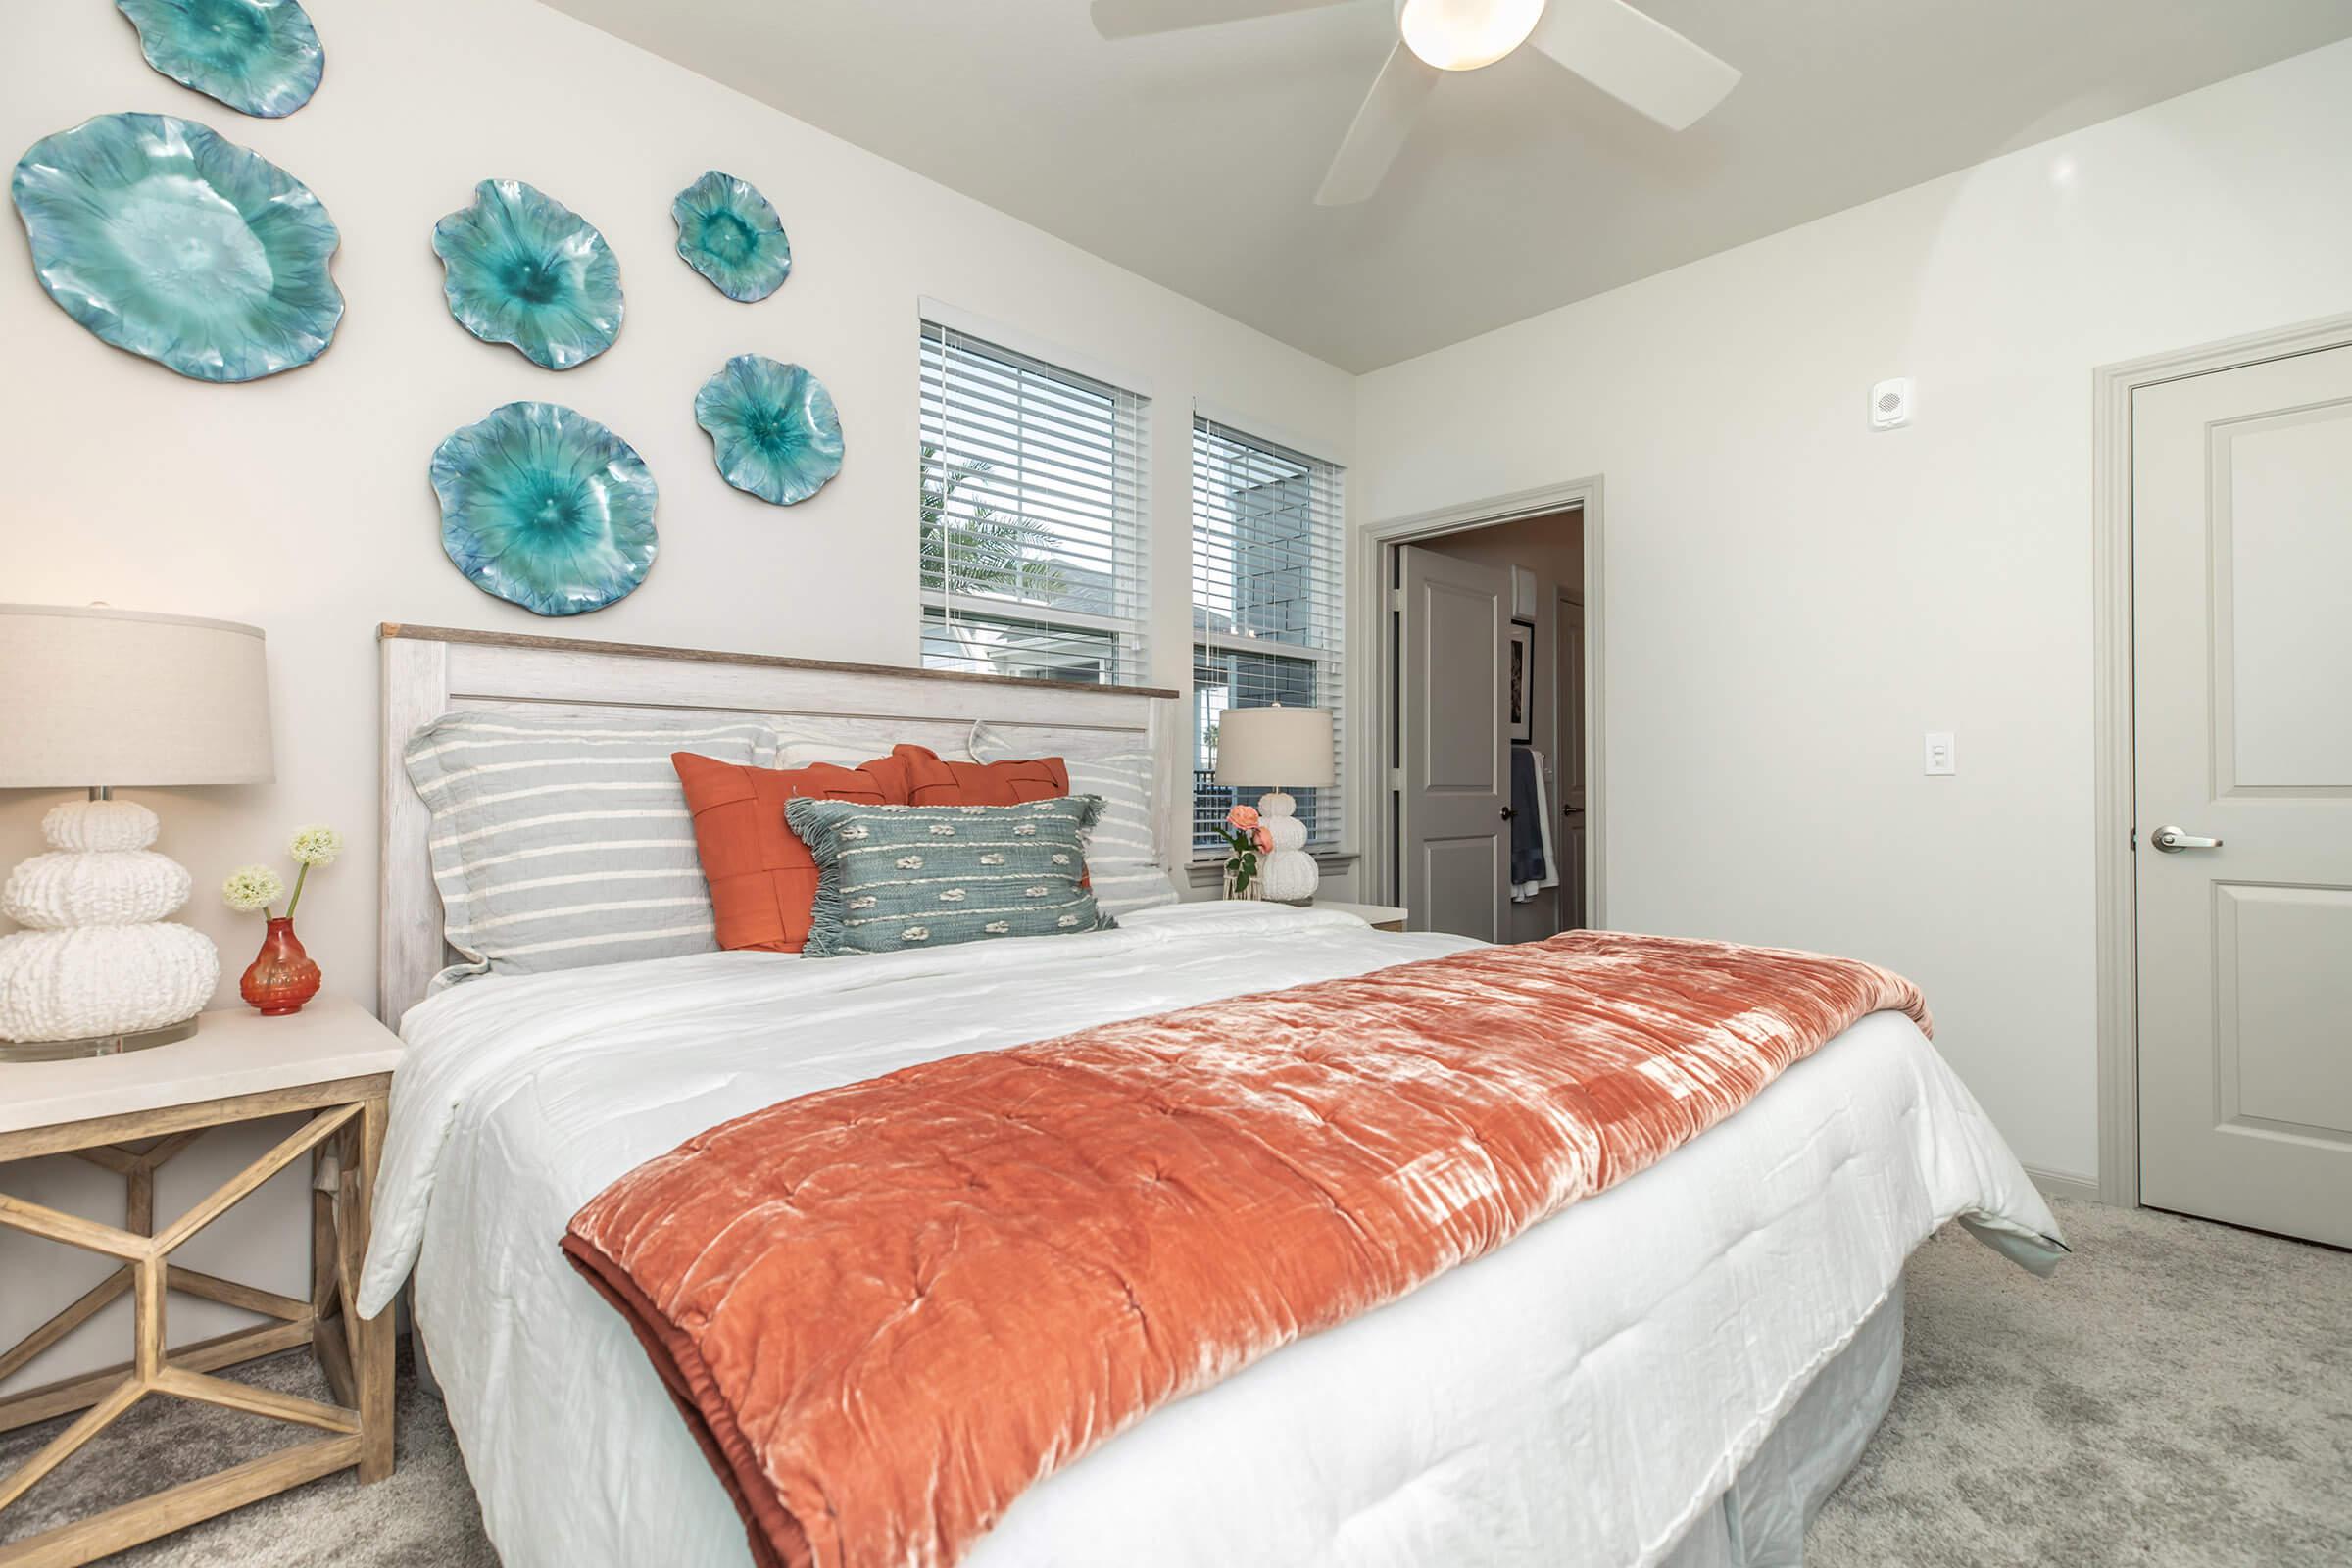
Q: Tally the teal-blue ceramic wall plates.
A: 6